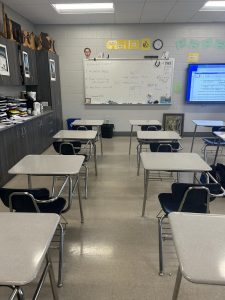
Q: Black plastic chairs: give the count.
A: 7